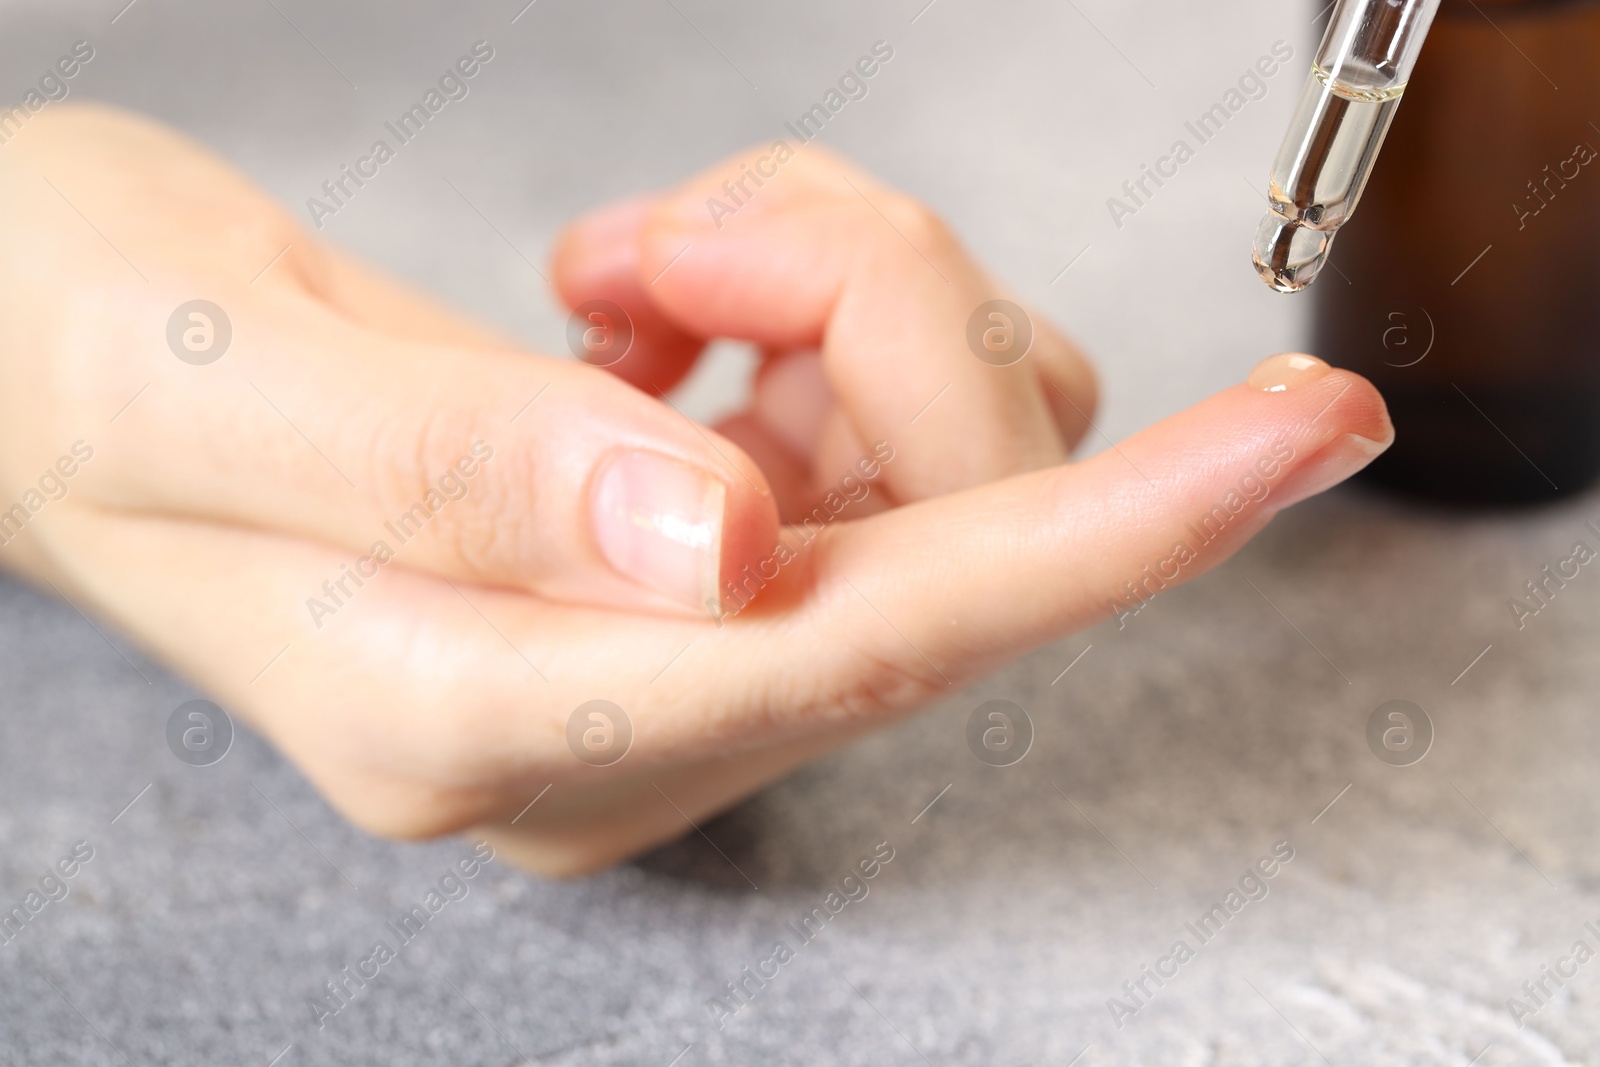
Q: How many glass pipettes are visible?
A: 1